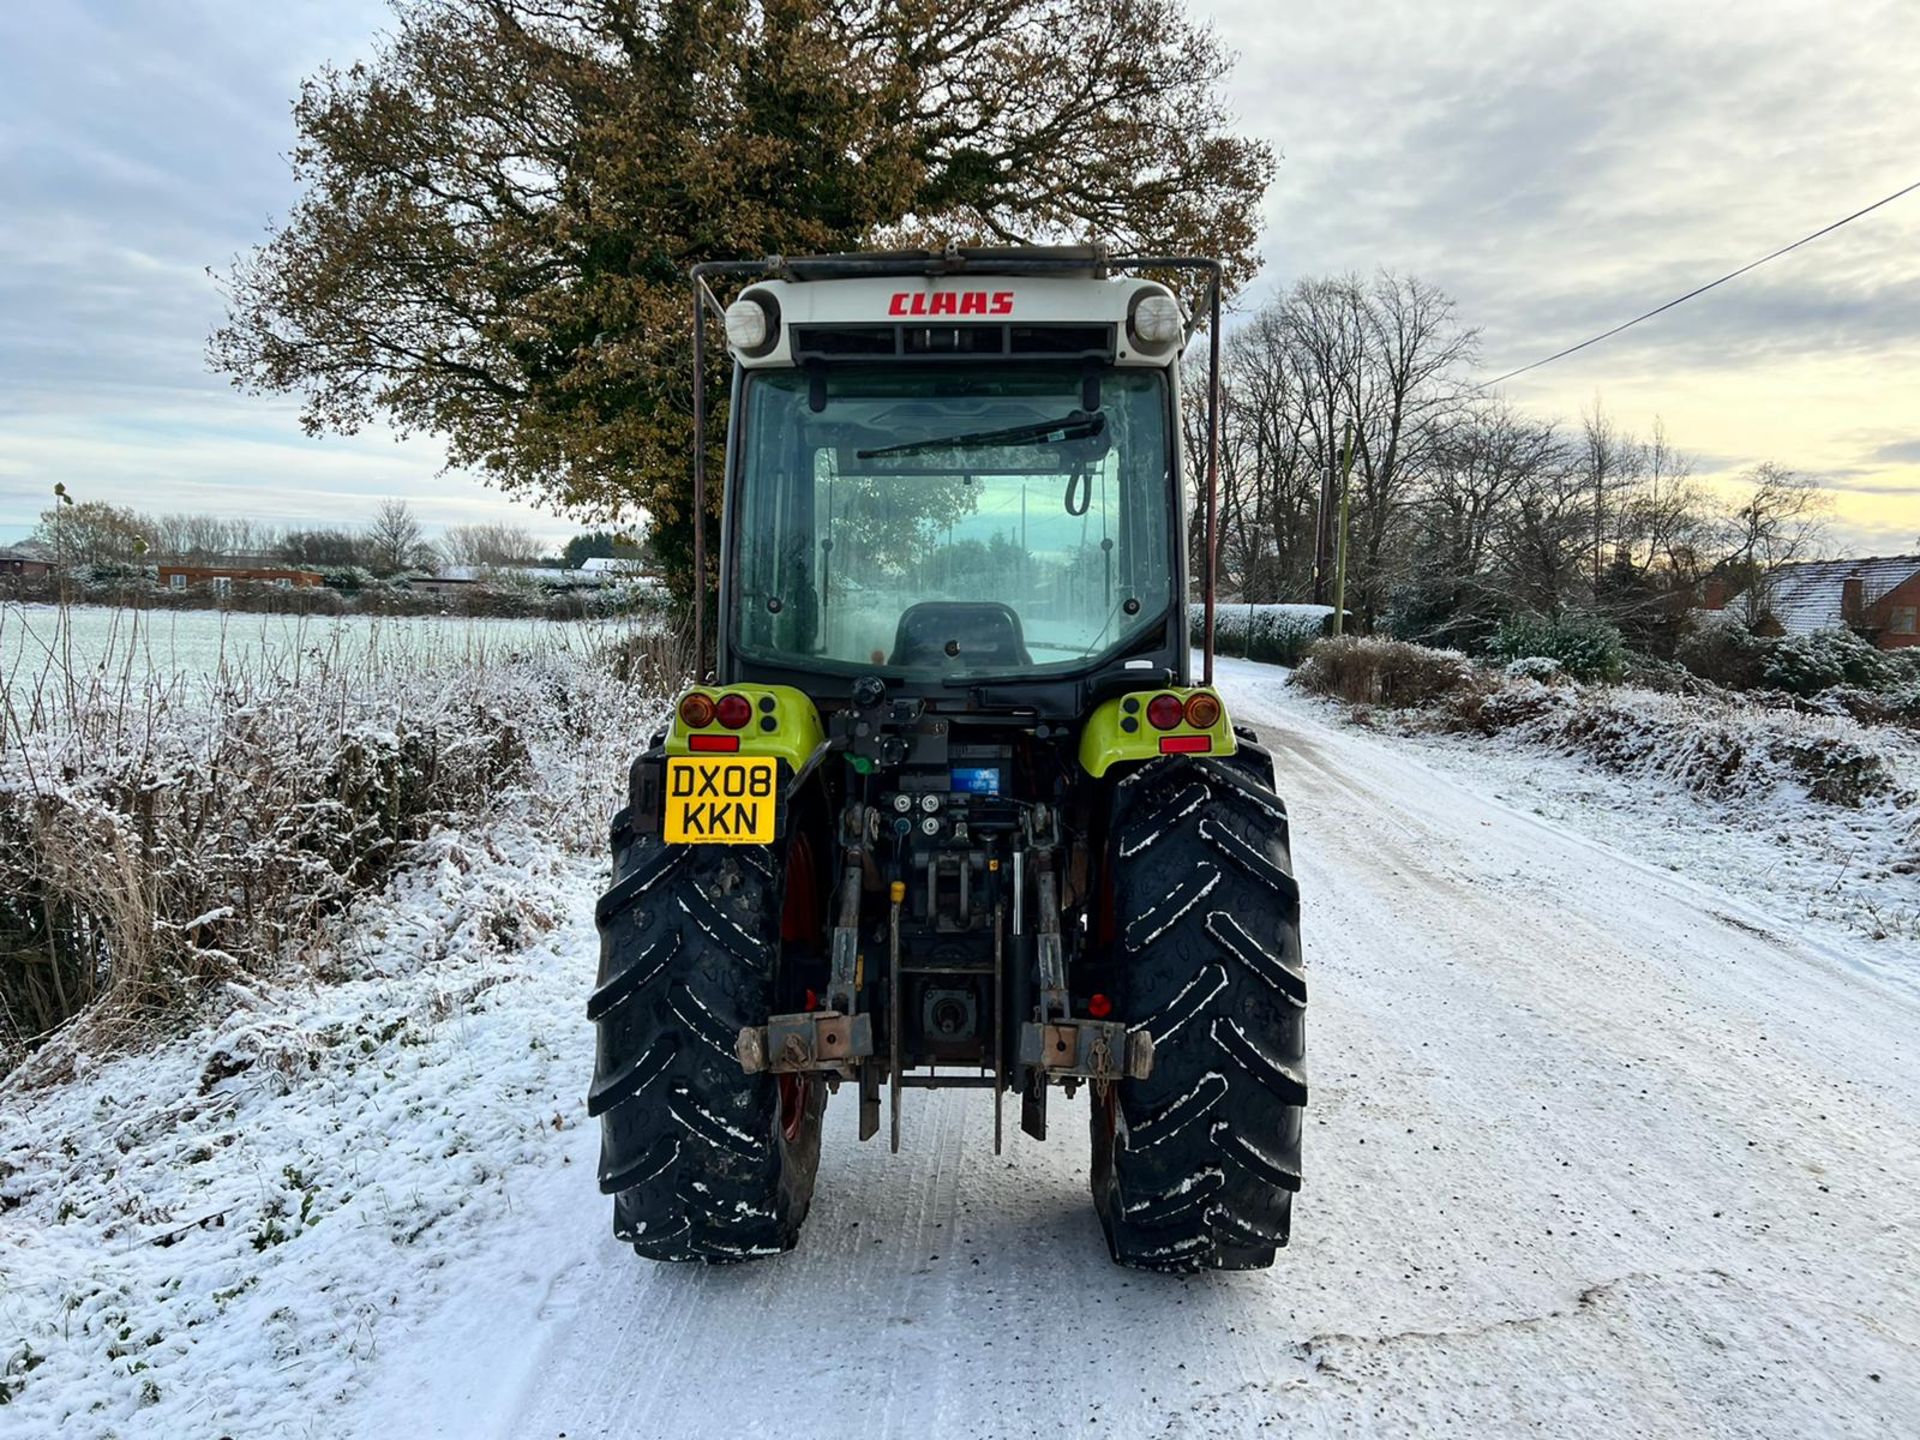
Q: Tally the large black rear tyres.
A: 2